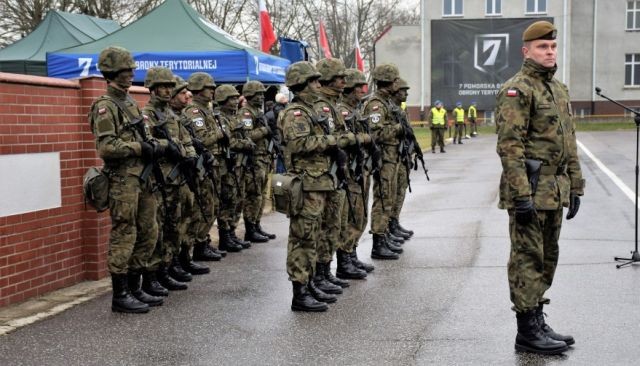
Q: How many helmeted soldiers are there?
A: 11